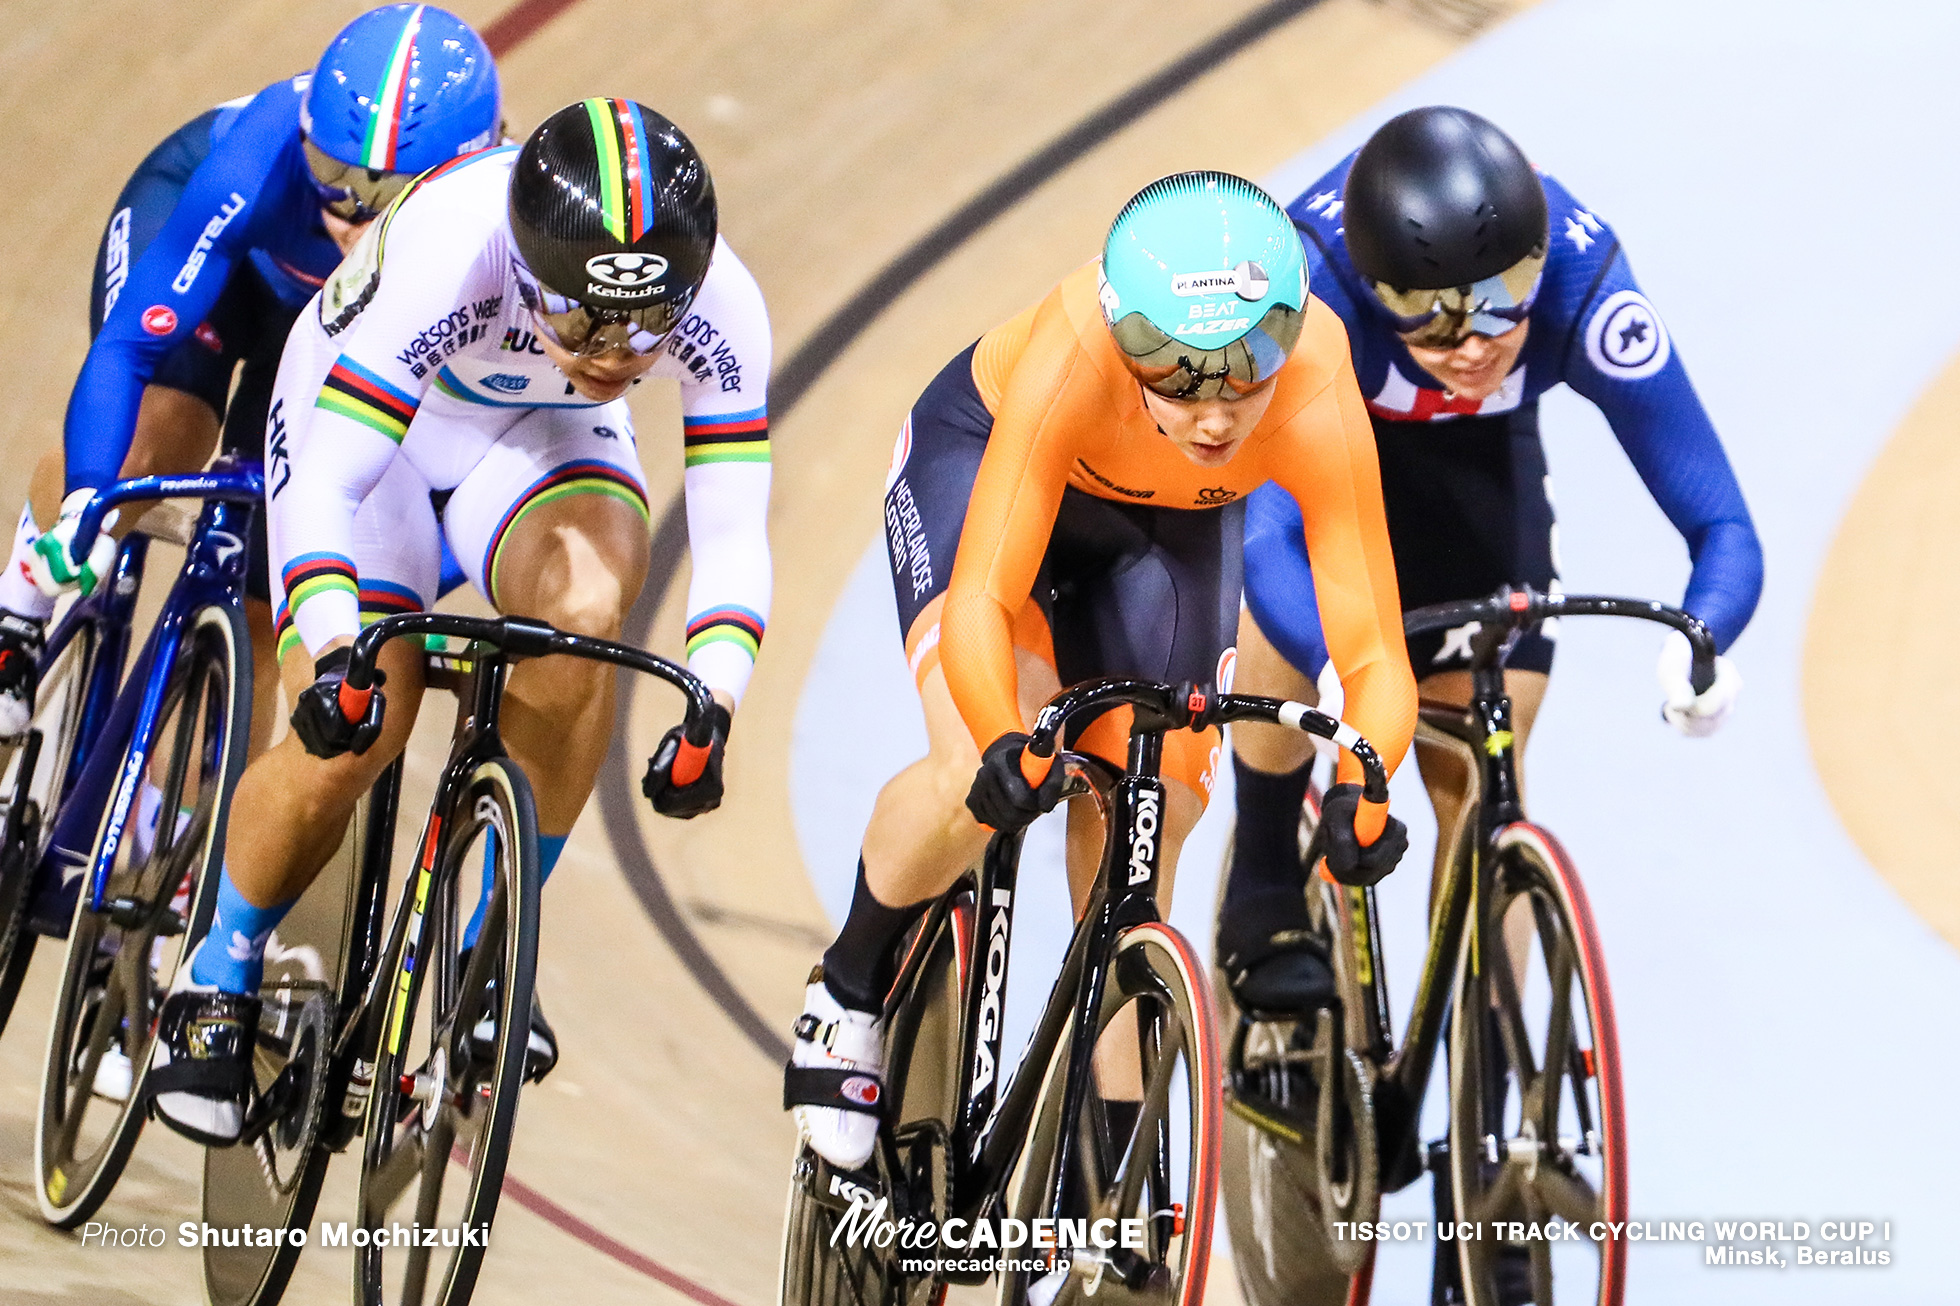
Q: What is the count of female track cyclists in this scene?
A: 4